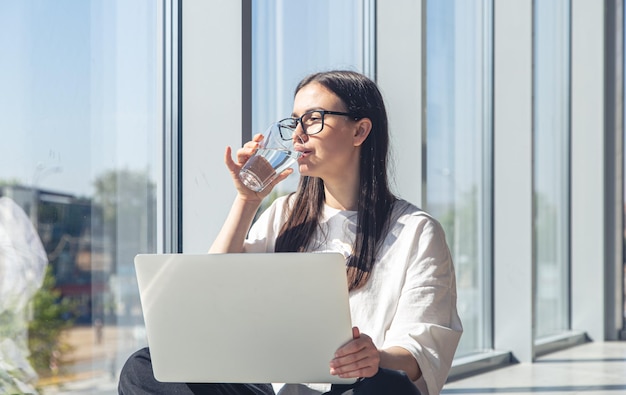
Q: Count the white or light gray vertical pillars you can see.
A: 4